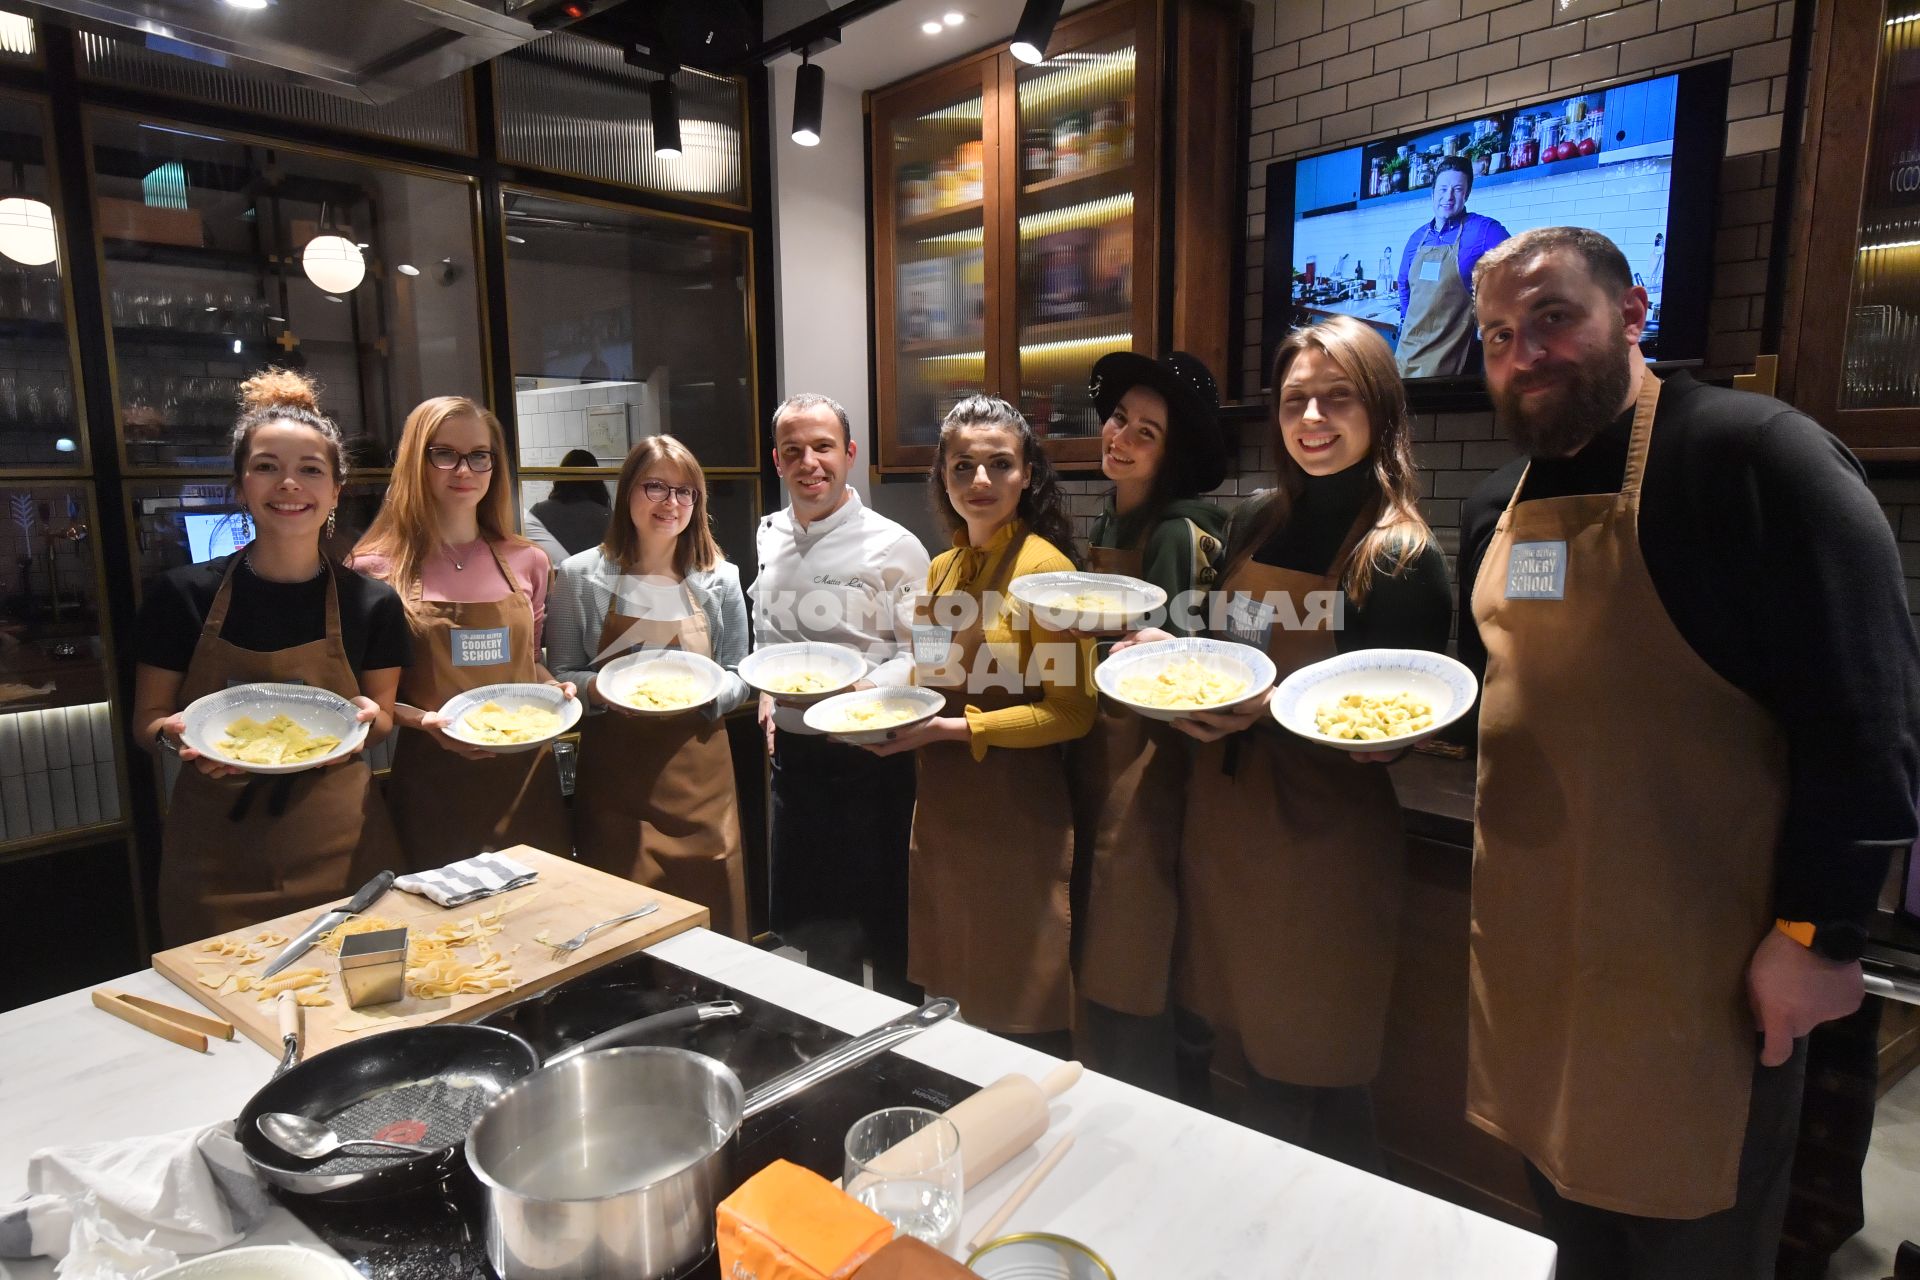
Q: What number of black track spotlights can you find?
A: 3